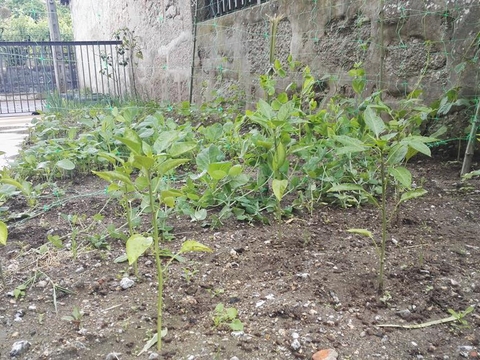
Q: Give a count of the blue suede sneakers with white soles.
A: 0